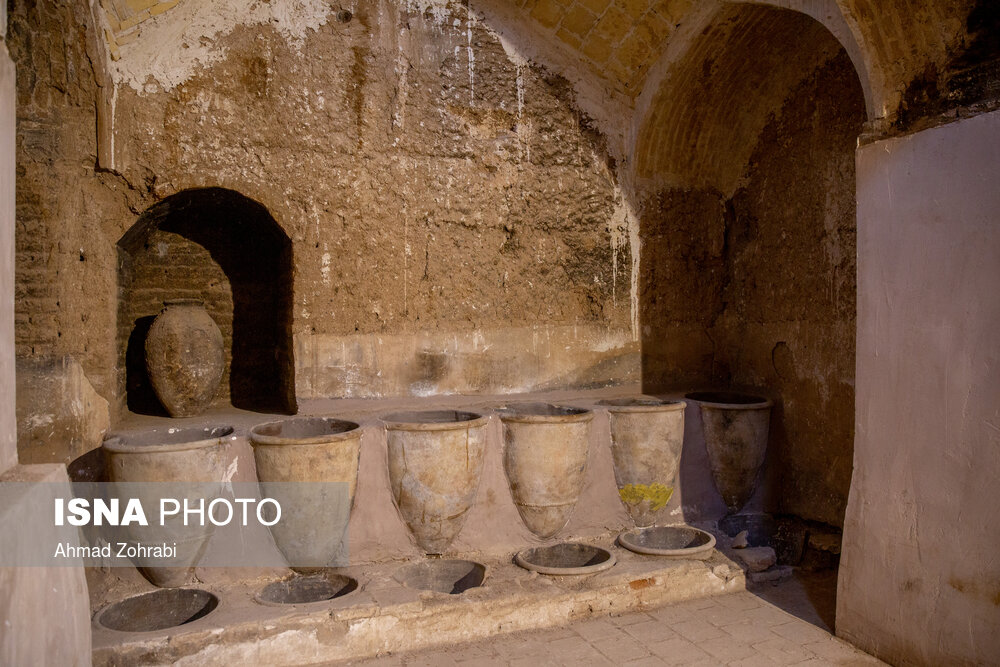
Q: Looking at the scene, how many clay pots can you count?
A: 12